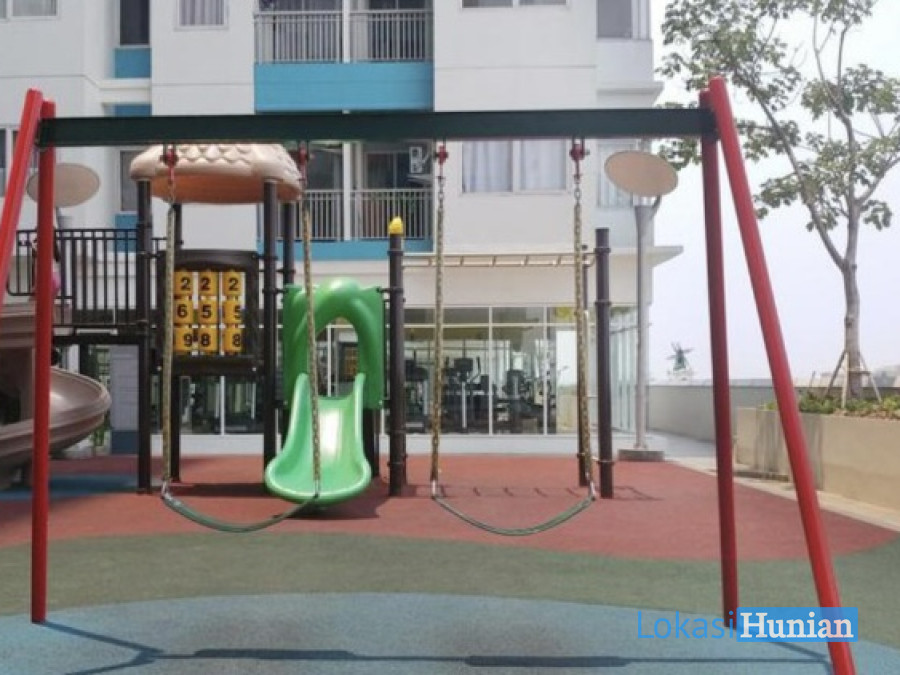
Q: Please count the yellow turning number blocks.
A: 9